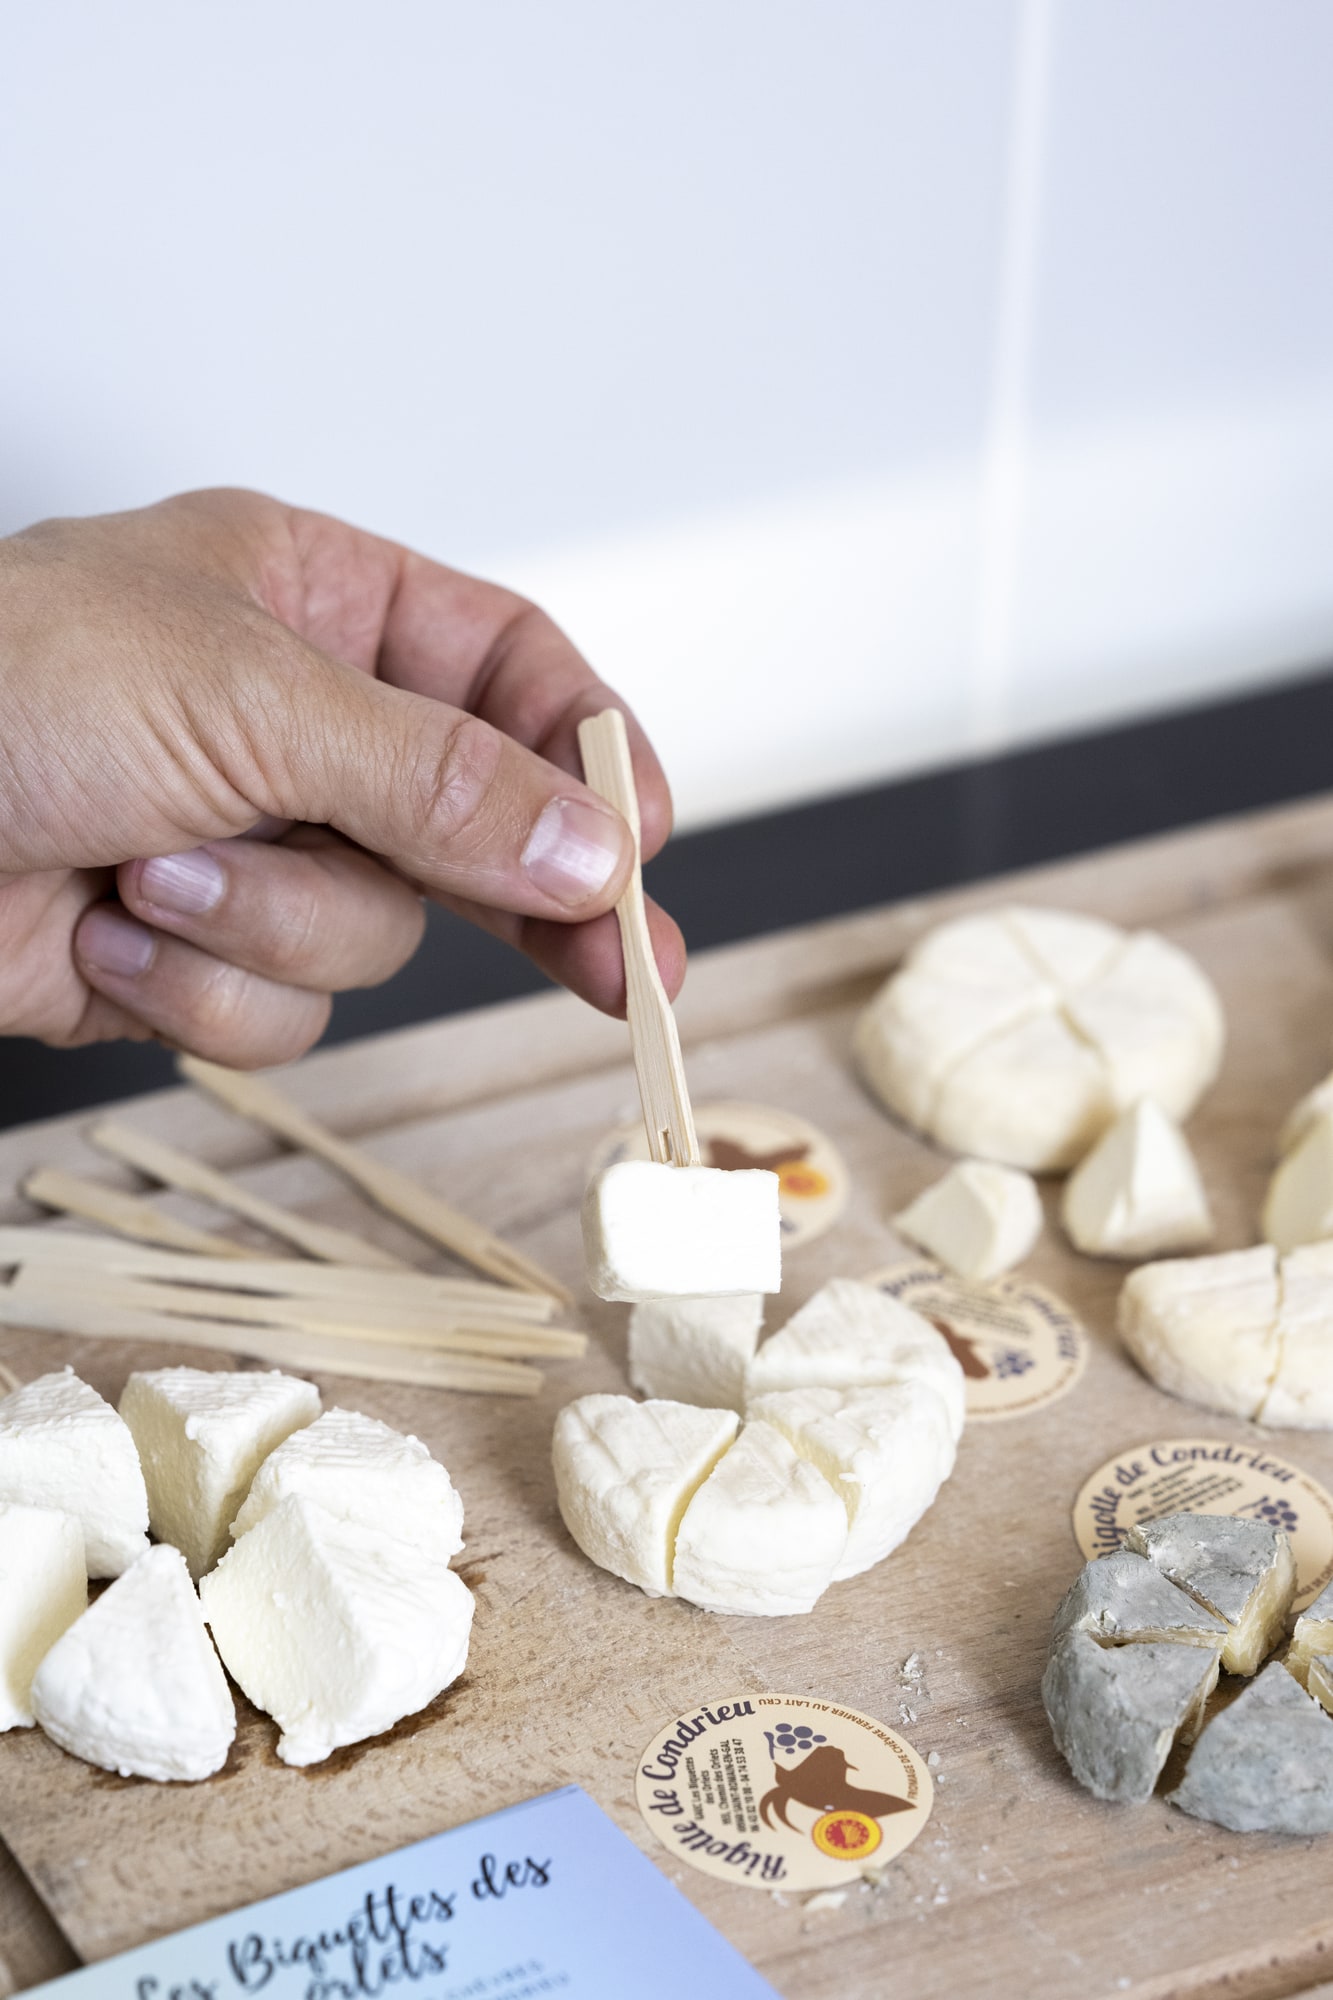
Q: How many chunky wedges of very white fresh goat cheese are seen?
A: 6